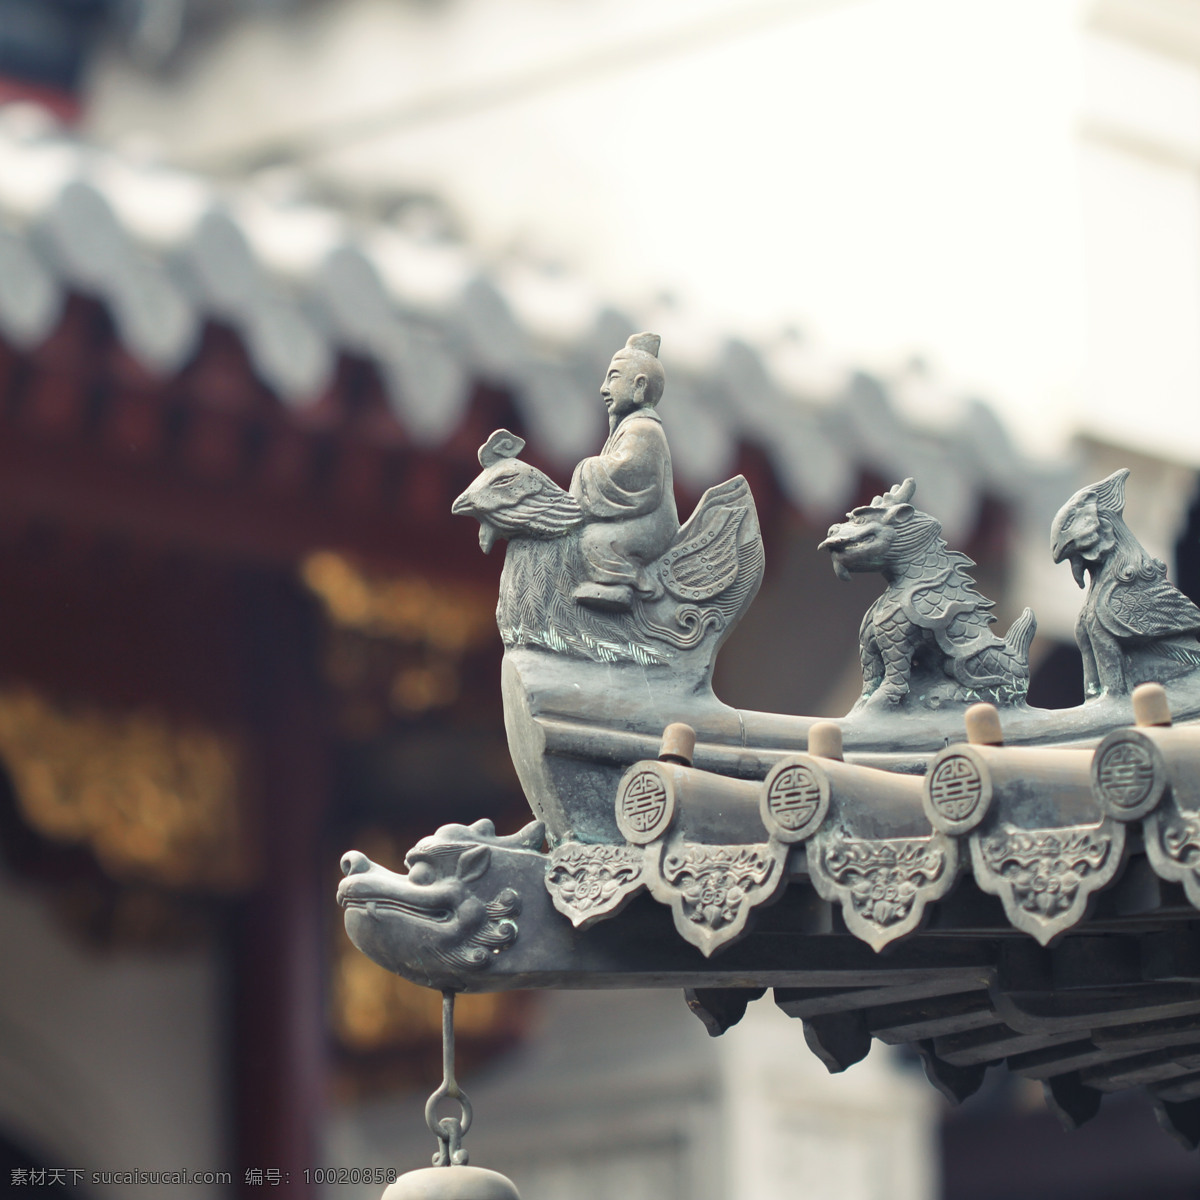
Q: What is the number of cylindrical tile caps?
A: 4